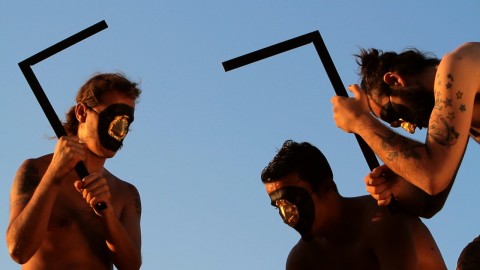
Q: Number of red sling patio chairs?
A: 0